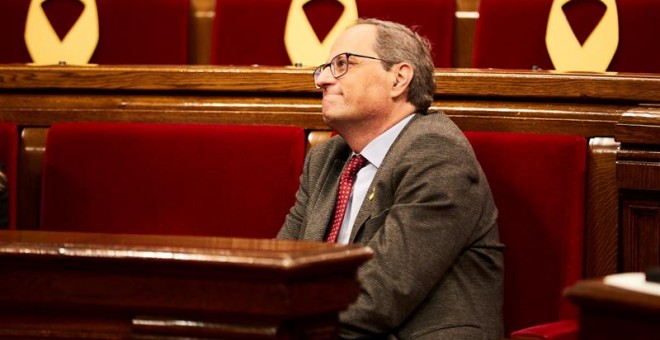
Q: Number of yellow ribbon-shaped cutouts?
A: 3